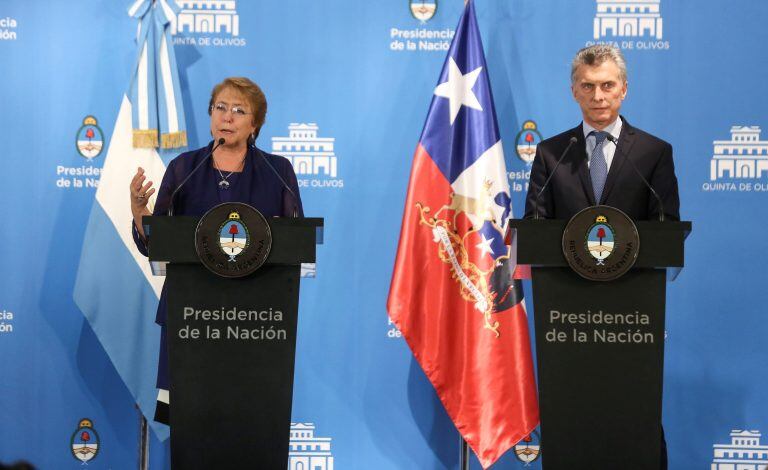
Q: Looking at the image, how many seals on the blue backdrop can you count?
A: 5